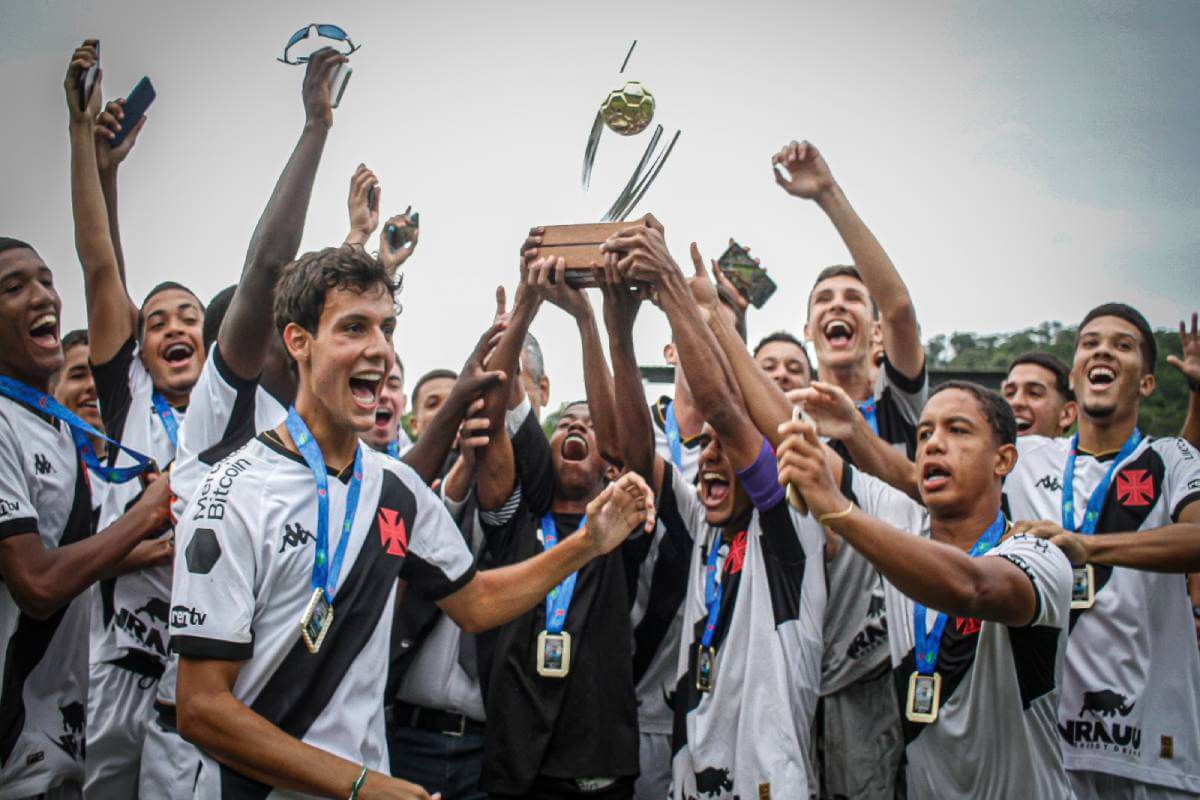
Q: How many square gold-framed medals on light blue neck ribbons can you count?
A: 5